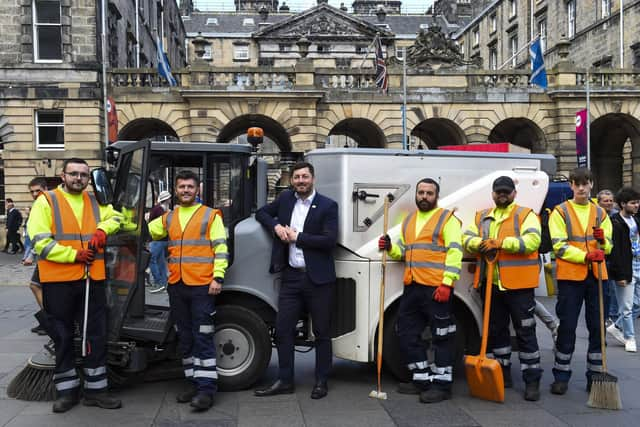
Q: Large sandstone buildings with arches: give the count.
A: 1